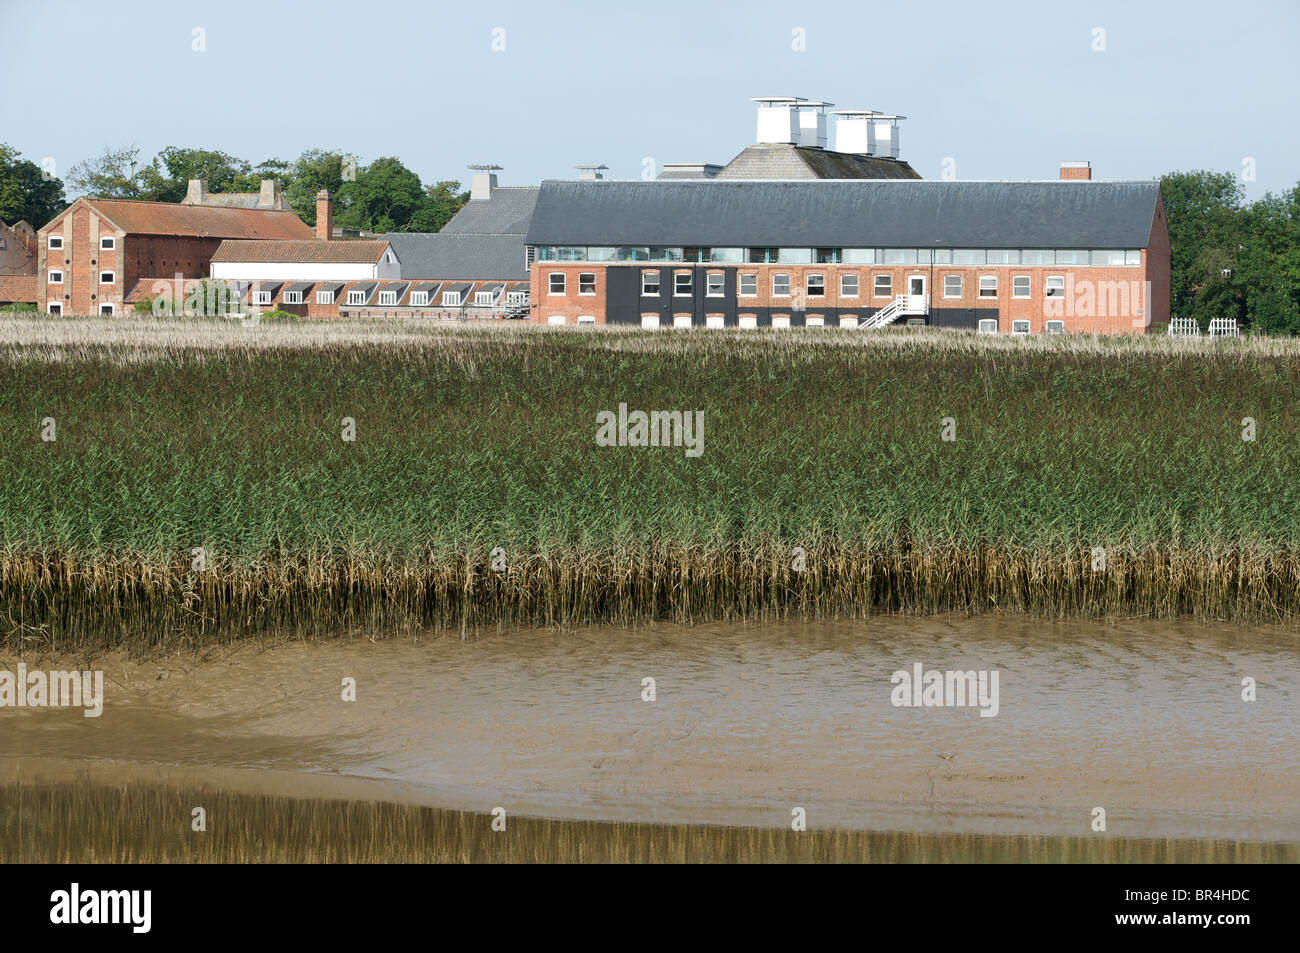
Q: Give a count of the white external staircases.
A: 1